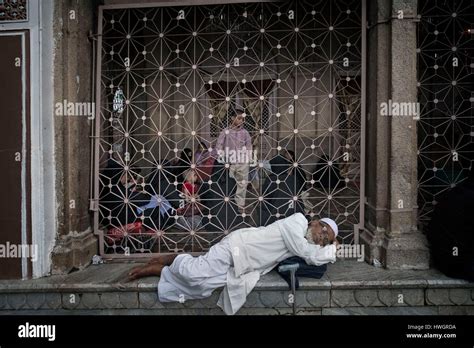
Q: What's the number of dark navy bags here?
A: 1